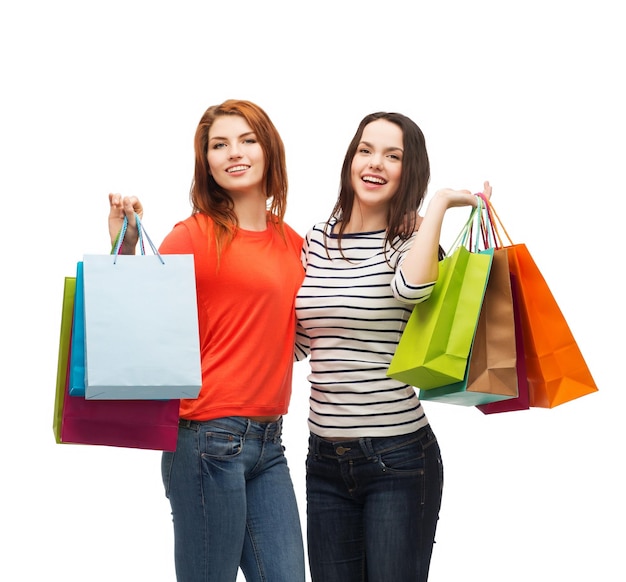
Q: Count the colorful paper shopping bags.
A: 9